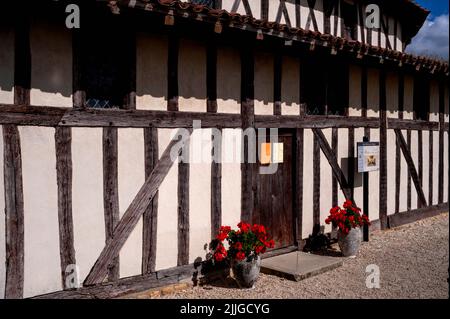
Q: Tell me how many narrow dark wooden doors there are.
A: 1